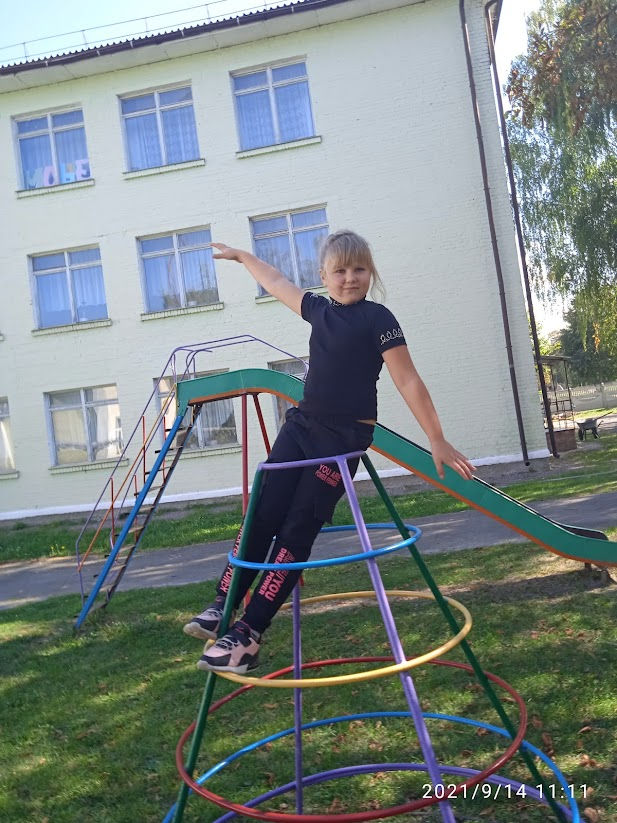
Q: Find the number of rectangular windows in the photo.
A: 10